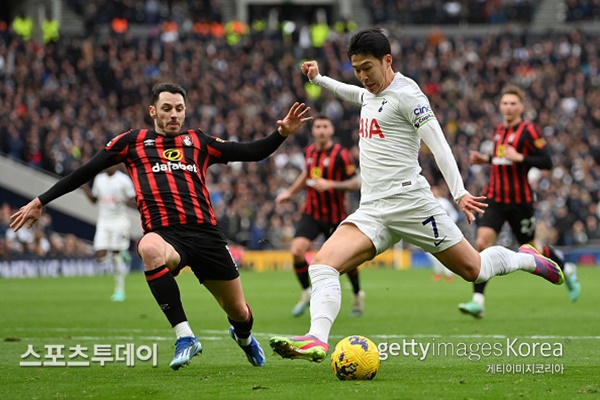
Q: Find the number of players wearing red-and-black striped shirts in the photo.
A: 3